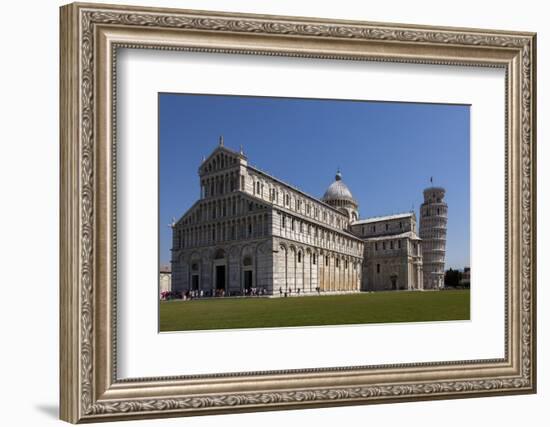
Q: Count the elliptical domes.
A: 1